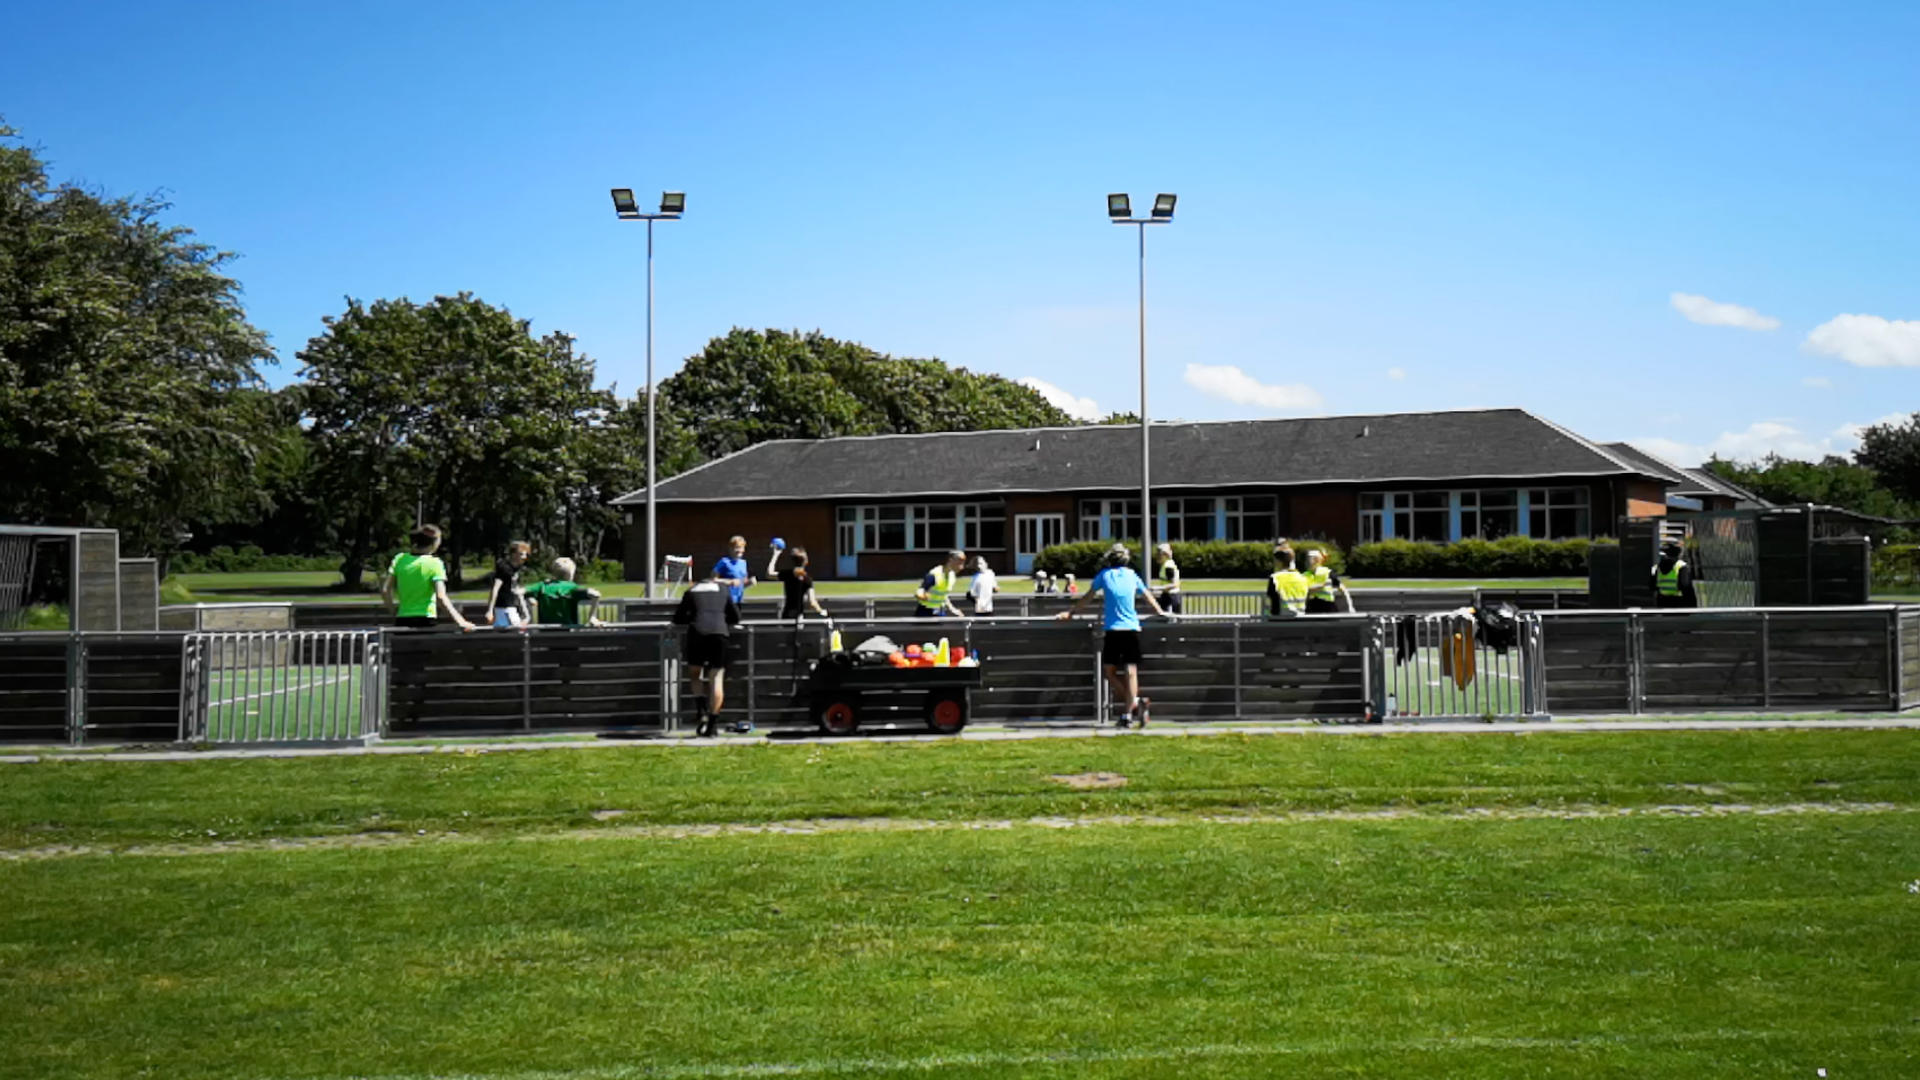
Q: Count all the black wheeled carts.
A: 1